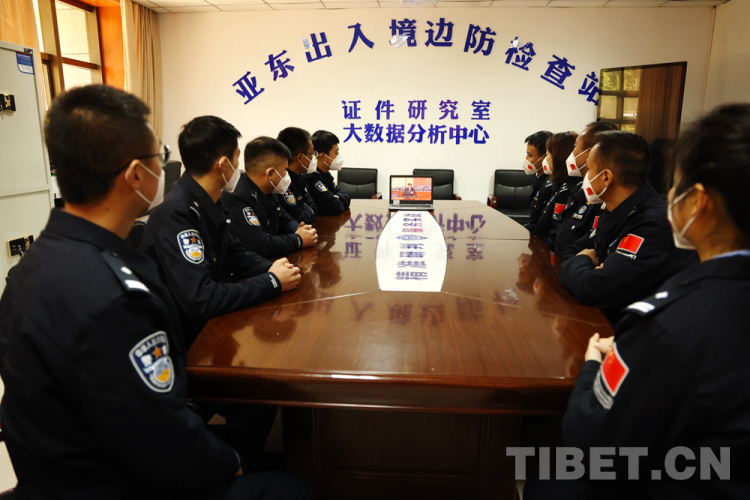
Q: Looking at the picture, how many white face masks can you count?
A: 10